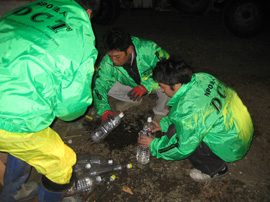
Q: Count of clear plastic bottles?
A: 8